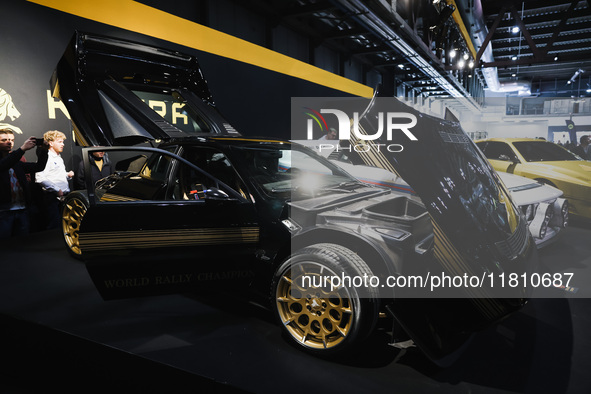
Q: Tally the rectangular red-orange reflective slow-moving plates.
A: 0